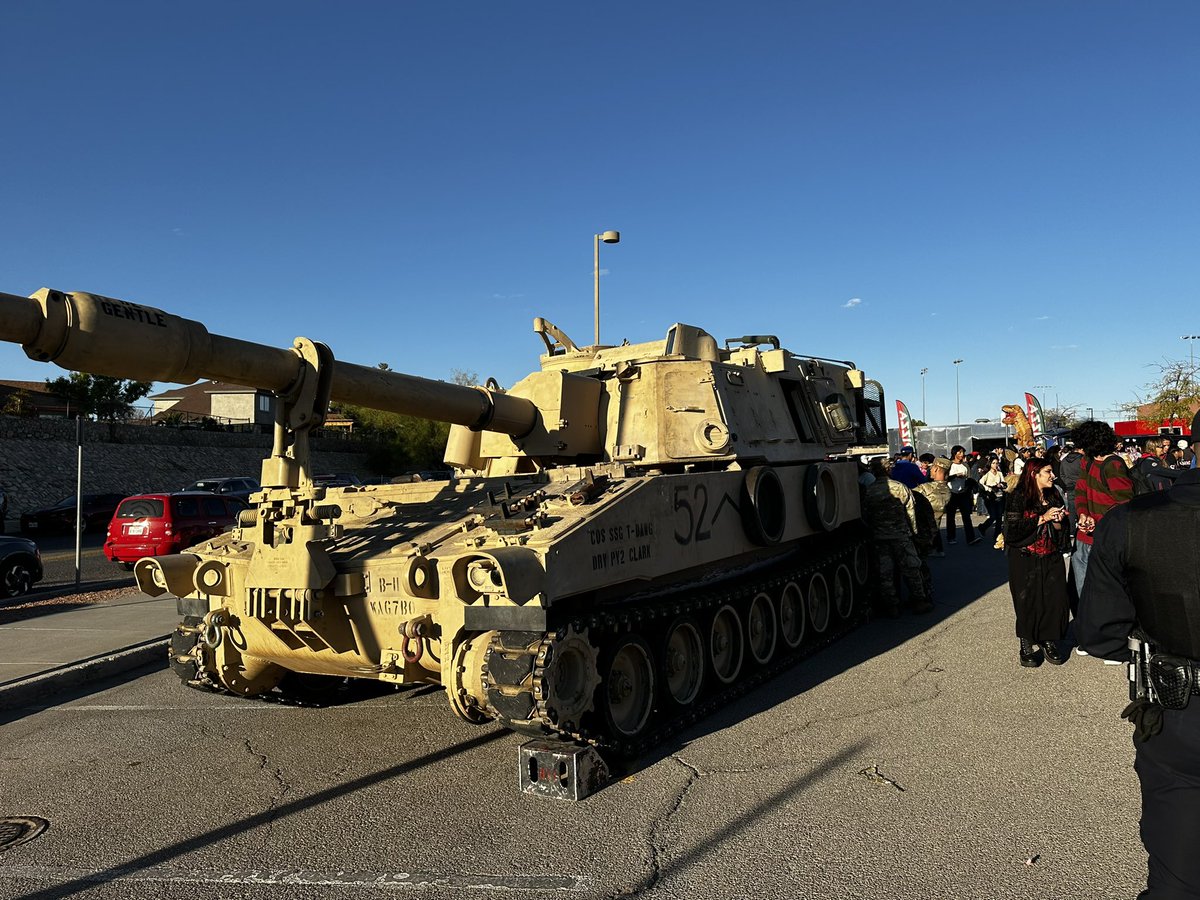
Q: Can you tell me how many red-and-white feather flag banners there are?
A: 2